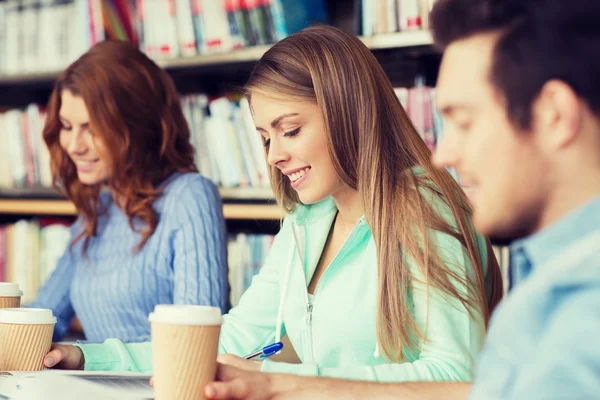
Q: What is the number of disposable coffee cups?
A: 3